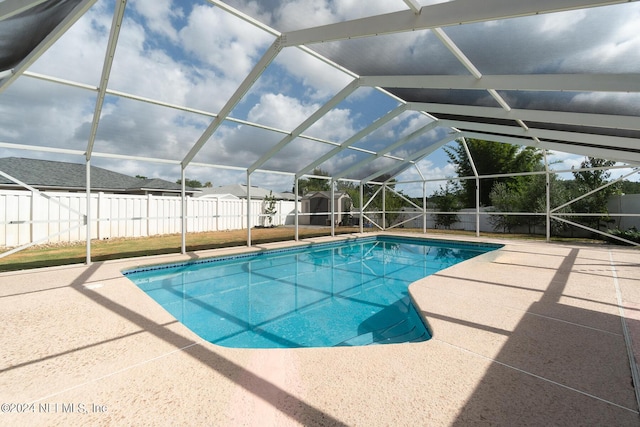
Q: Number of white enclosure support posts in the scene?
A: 10